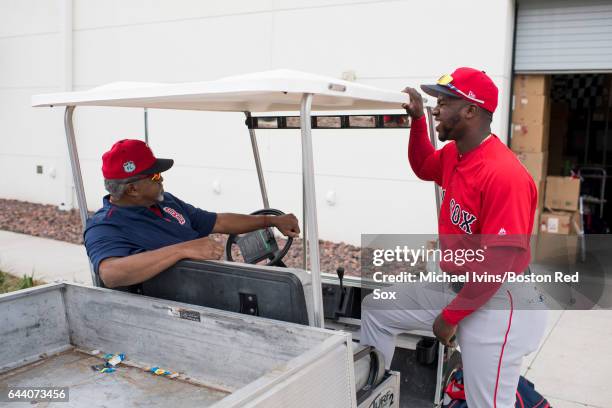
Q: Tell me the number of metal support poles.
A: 4